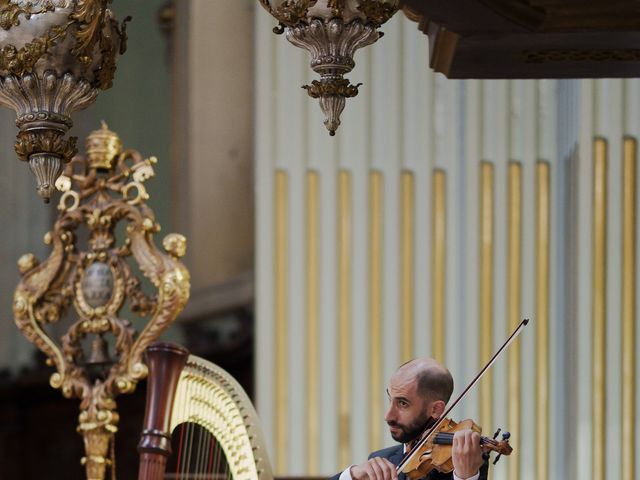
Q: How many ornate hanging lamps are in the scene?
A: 2